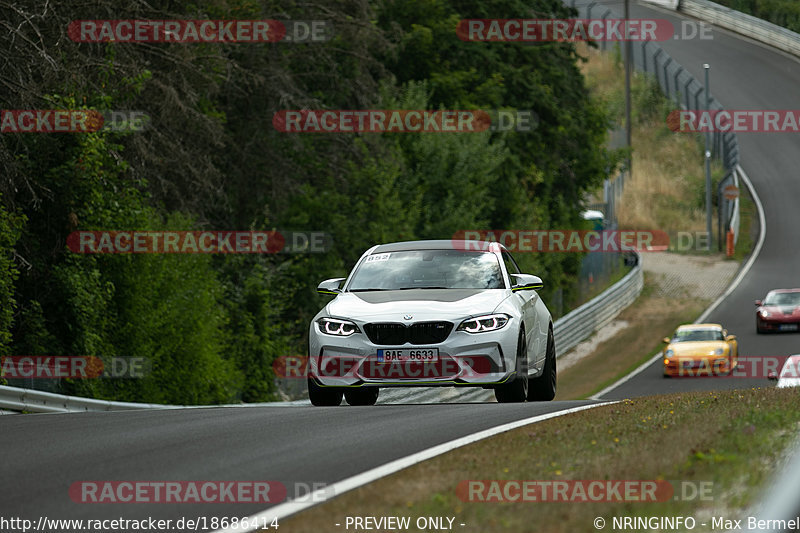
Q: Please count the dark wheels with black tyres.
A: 4